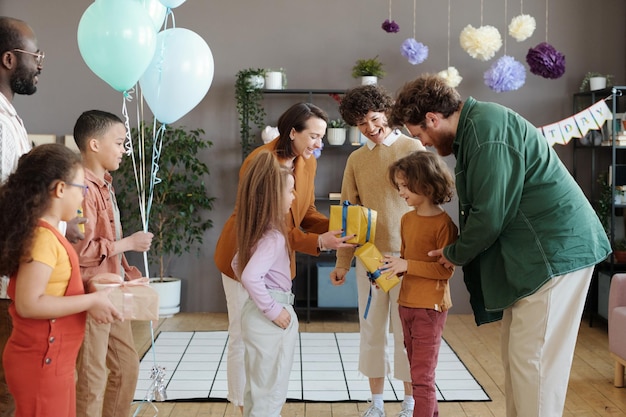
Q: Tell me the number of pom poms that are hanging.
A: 7